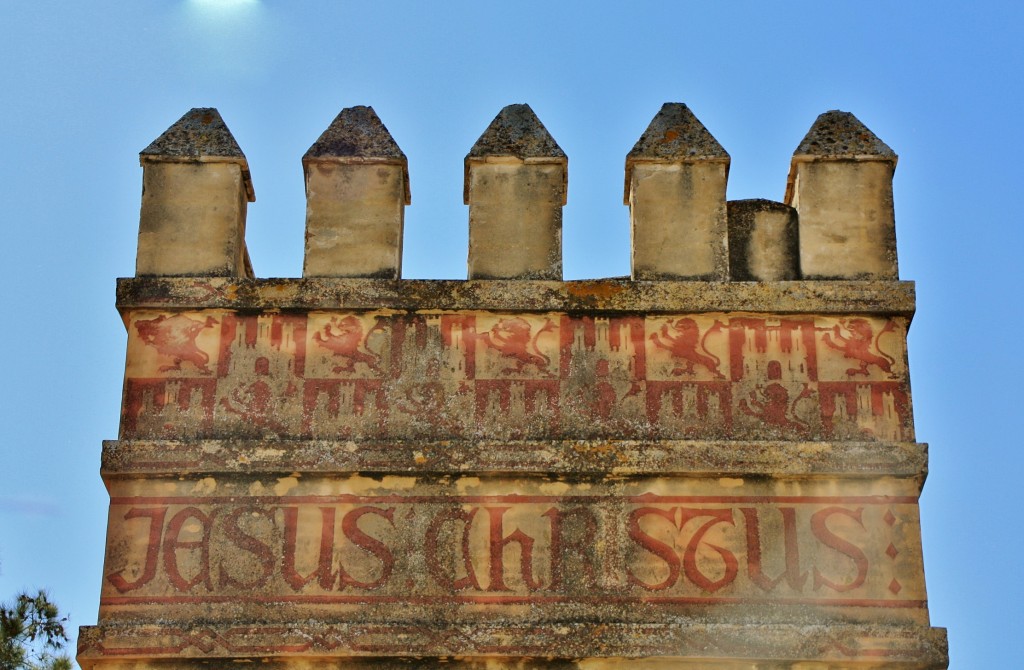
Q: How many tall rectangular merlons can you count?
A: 5